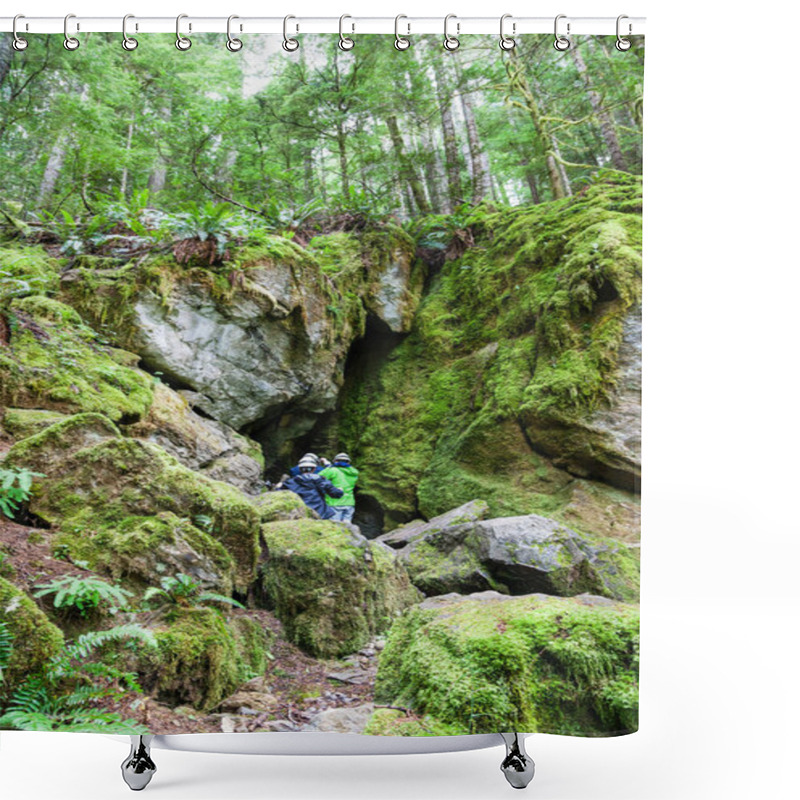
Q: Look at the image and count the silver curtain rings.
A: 12